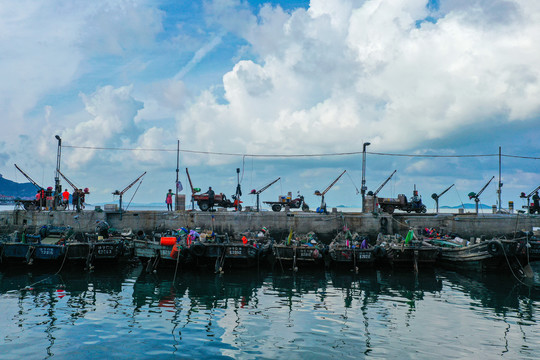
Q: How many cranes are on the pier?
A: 10